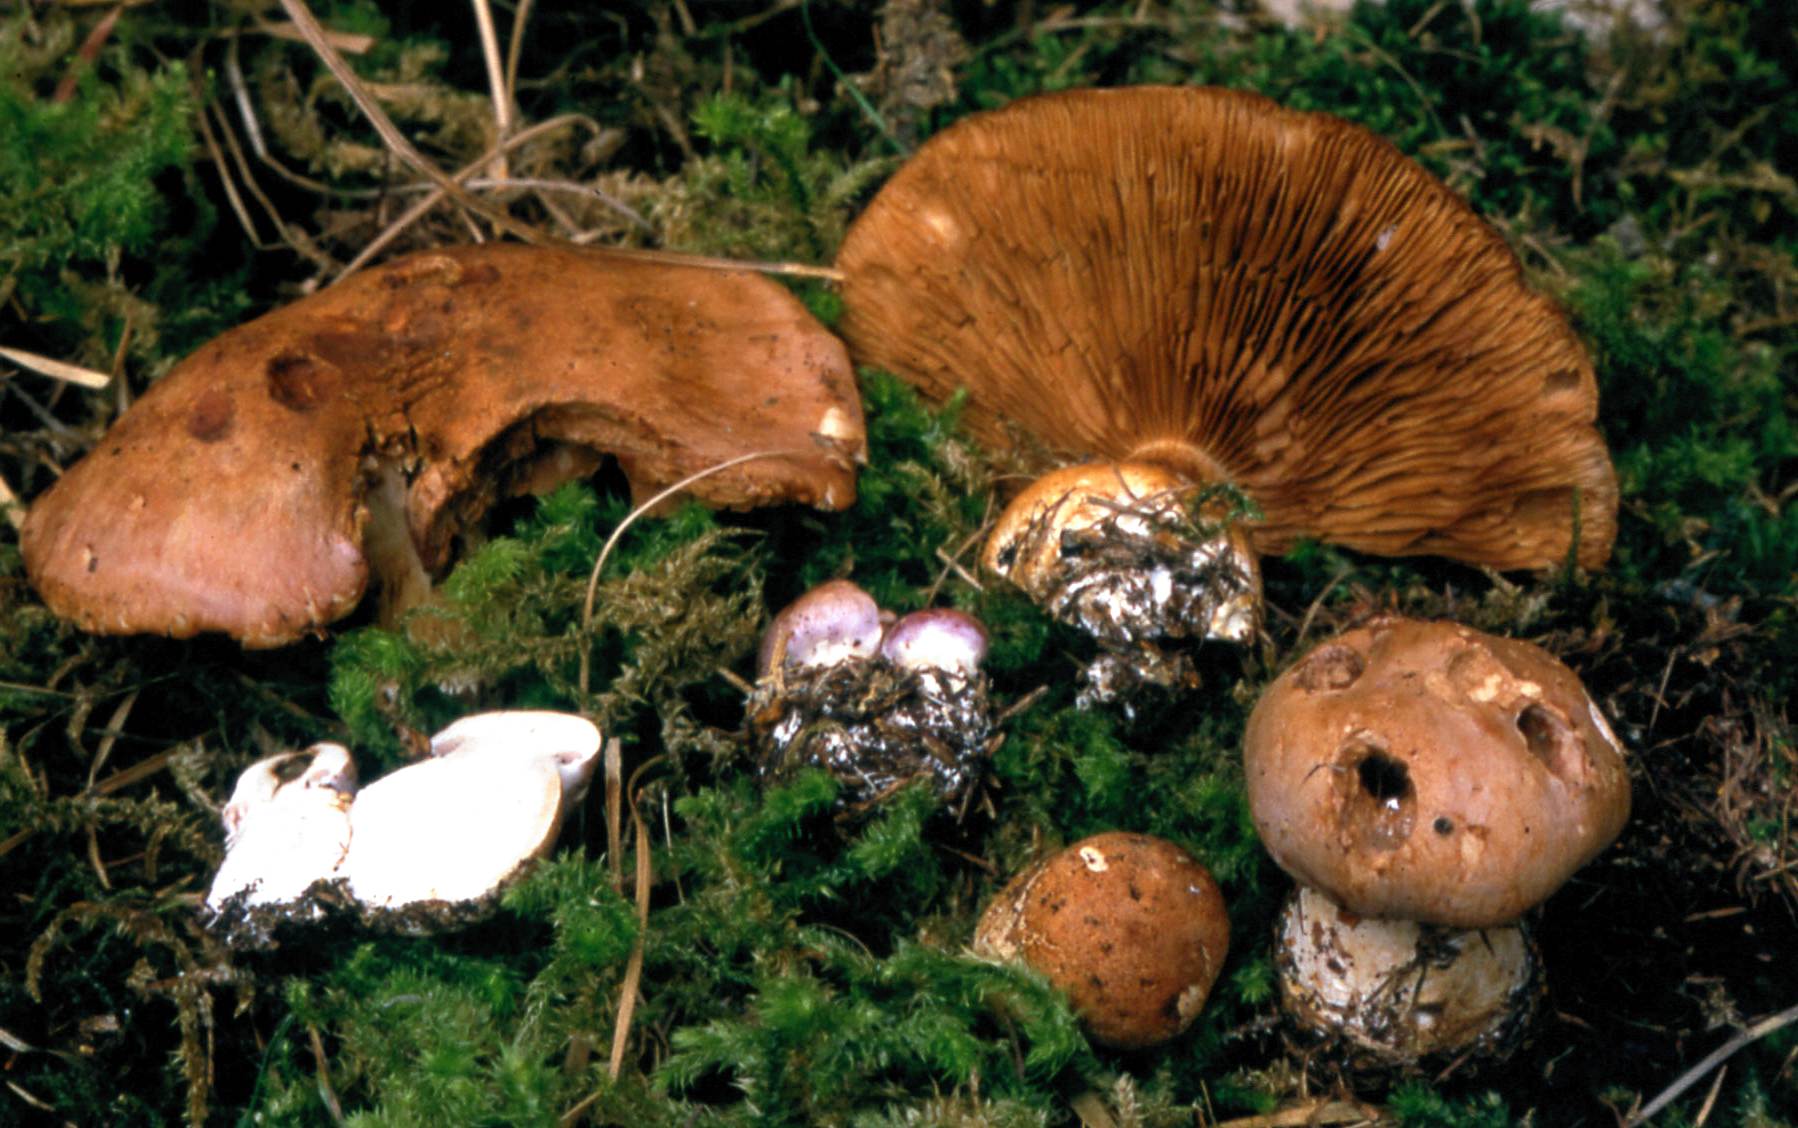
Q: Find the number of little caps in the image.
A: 2